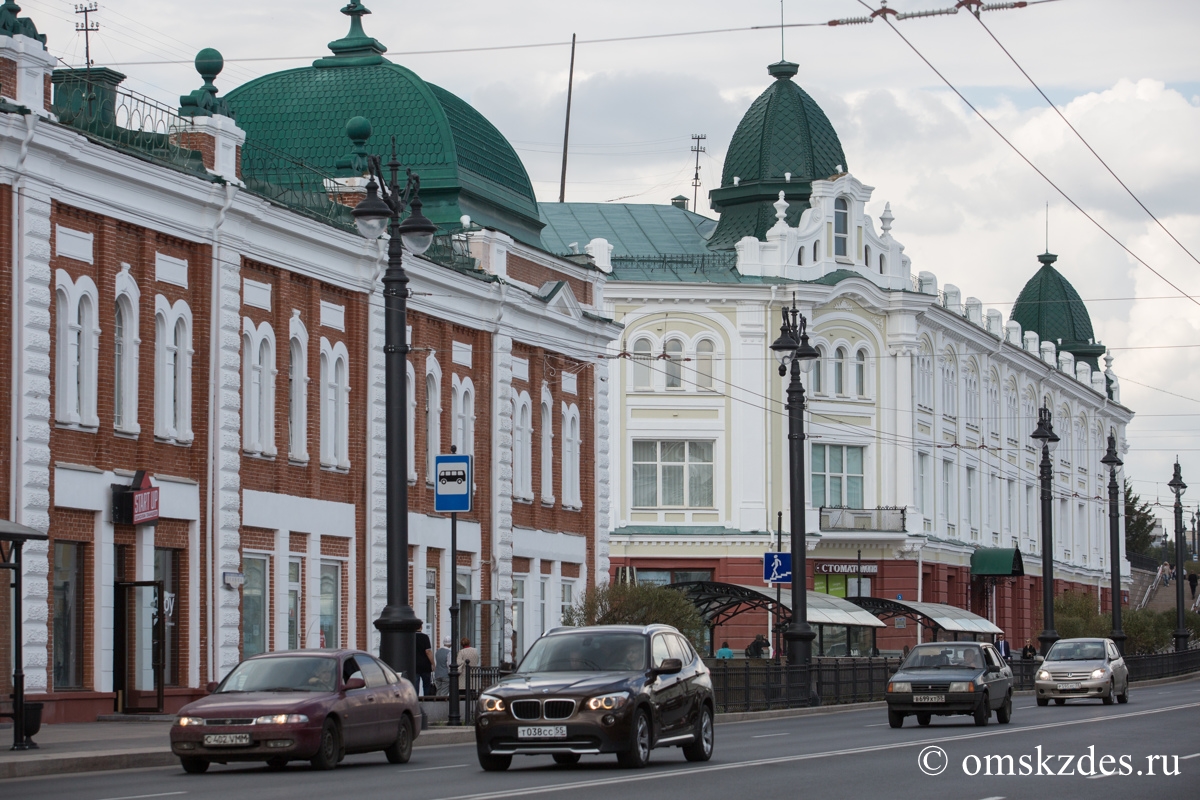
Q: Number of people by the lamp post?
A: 3